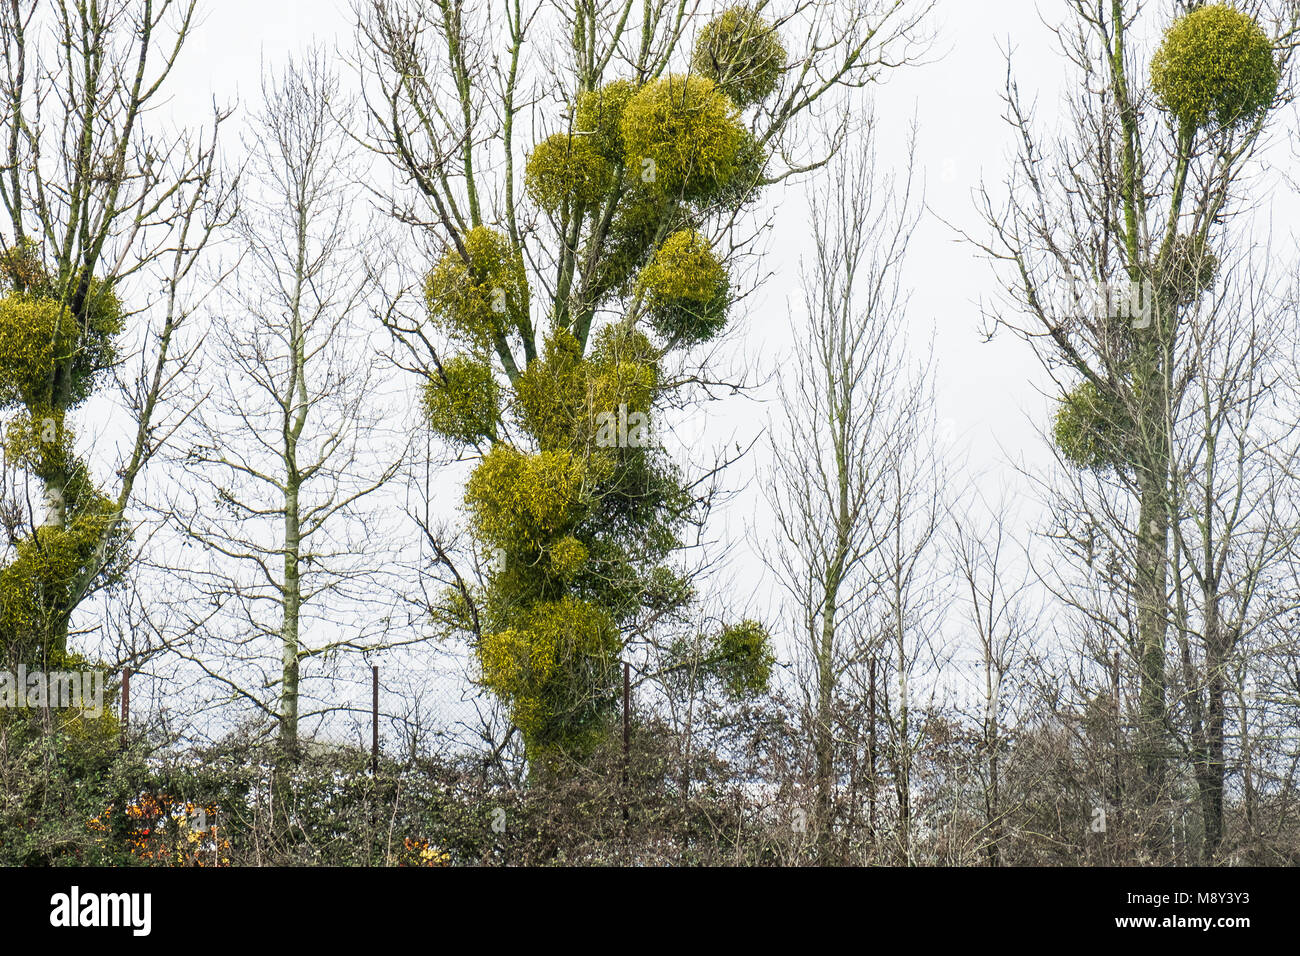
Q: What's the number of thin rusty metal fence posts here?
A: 5